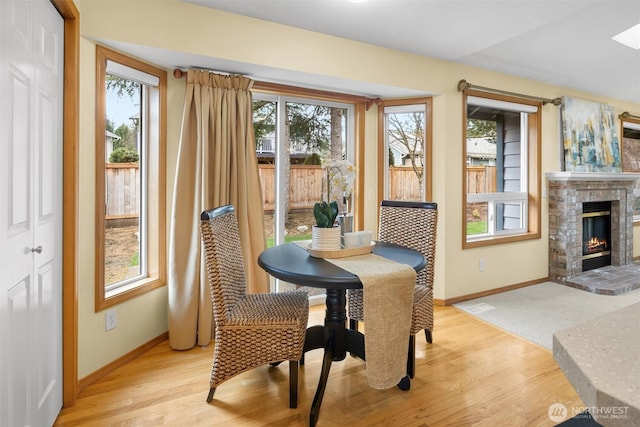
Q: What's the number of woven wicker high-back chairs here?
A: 2